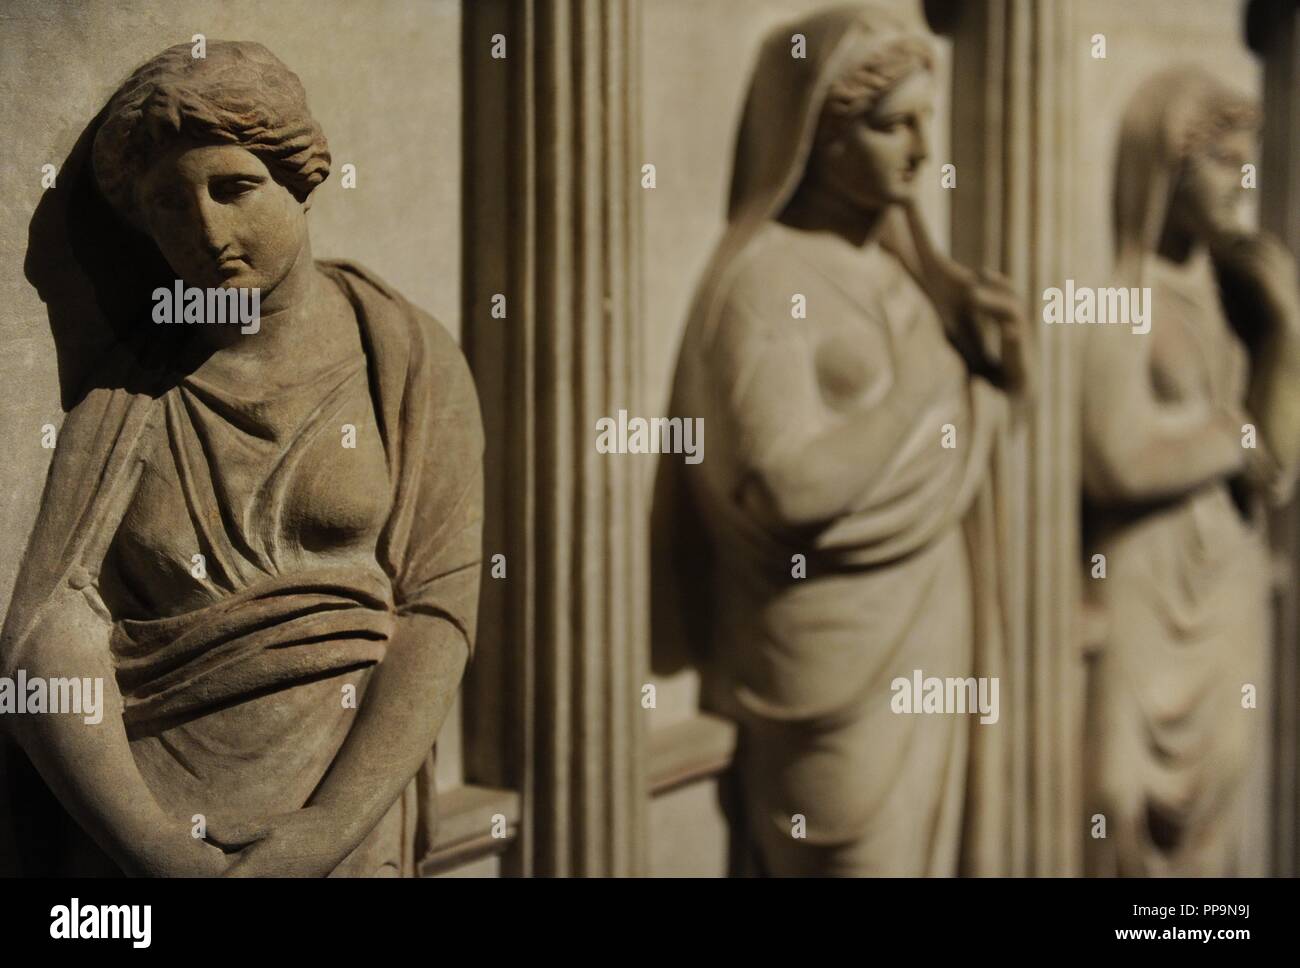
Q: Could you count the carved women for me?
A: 3